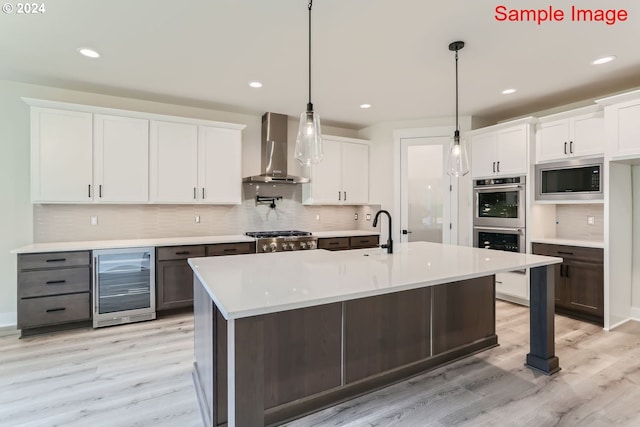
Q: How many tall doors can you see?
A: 1